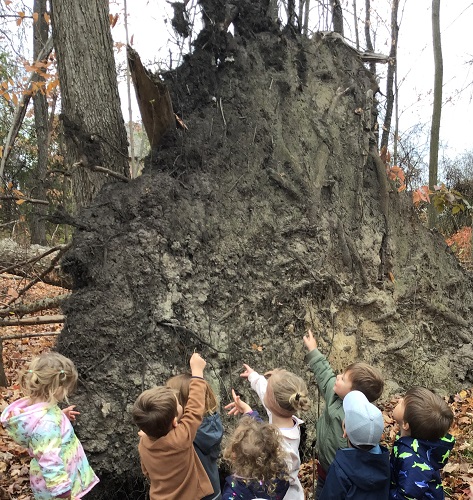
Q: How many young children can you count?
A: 8